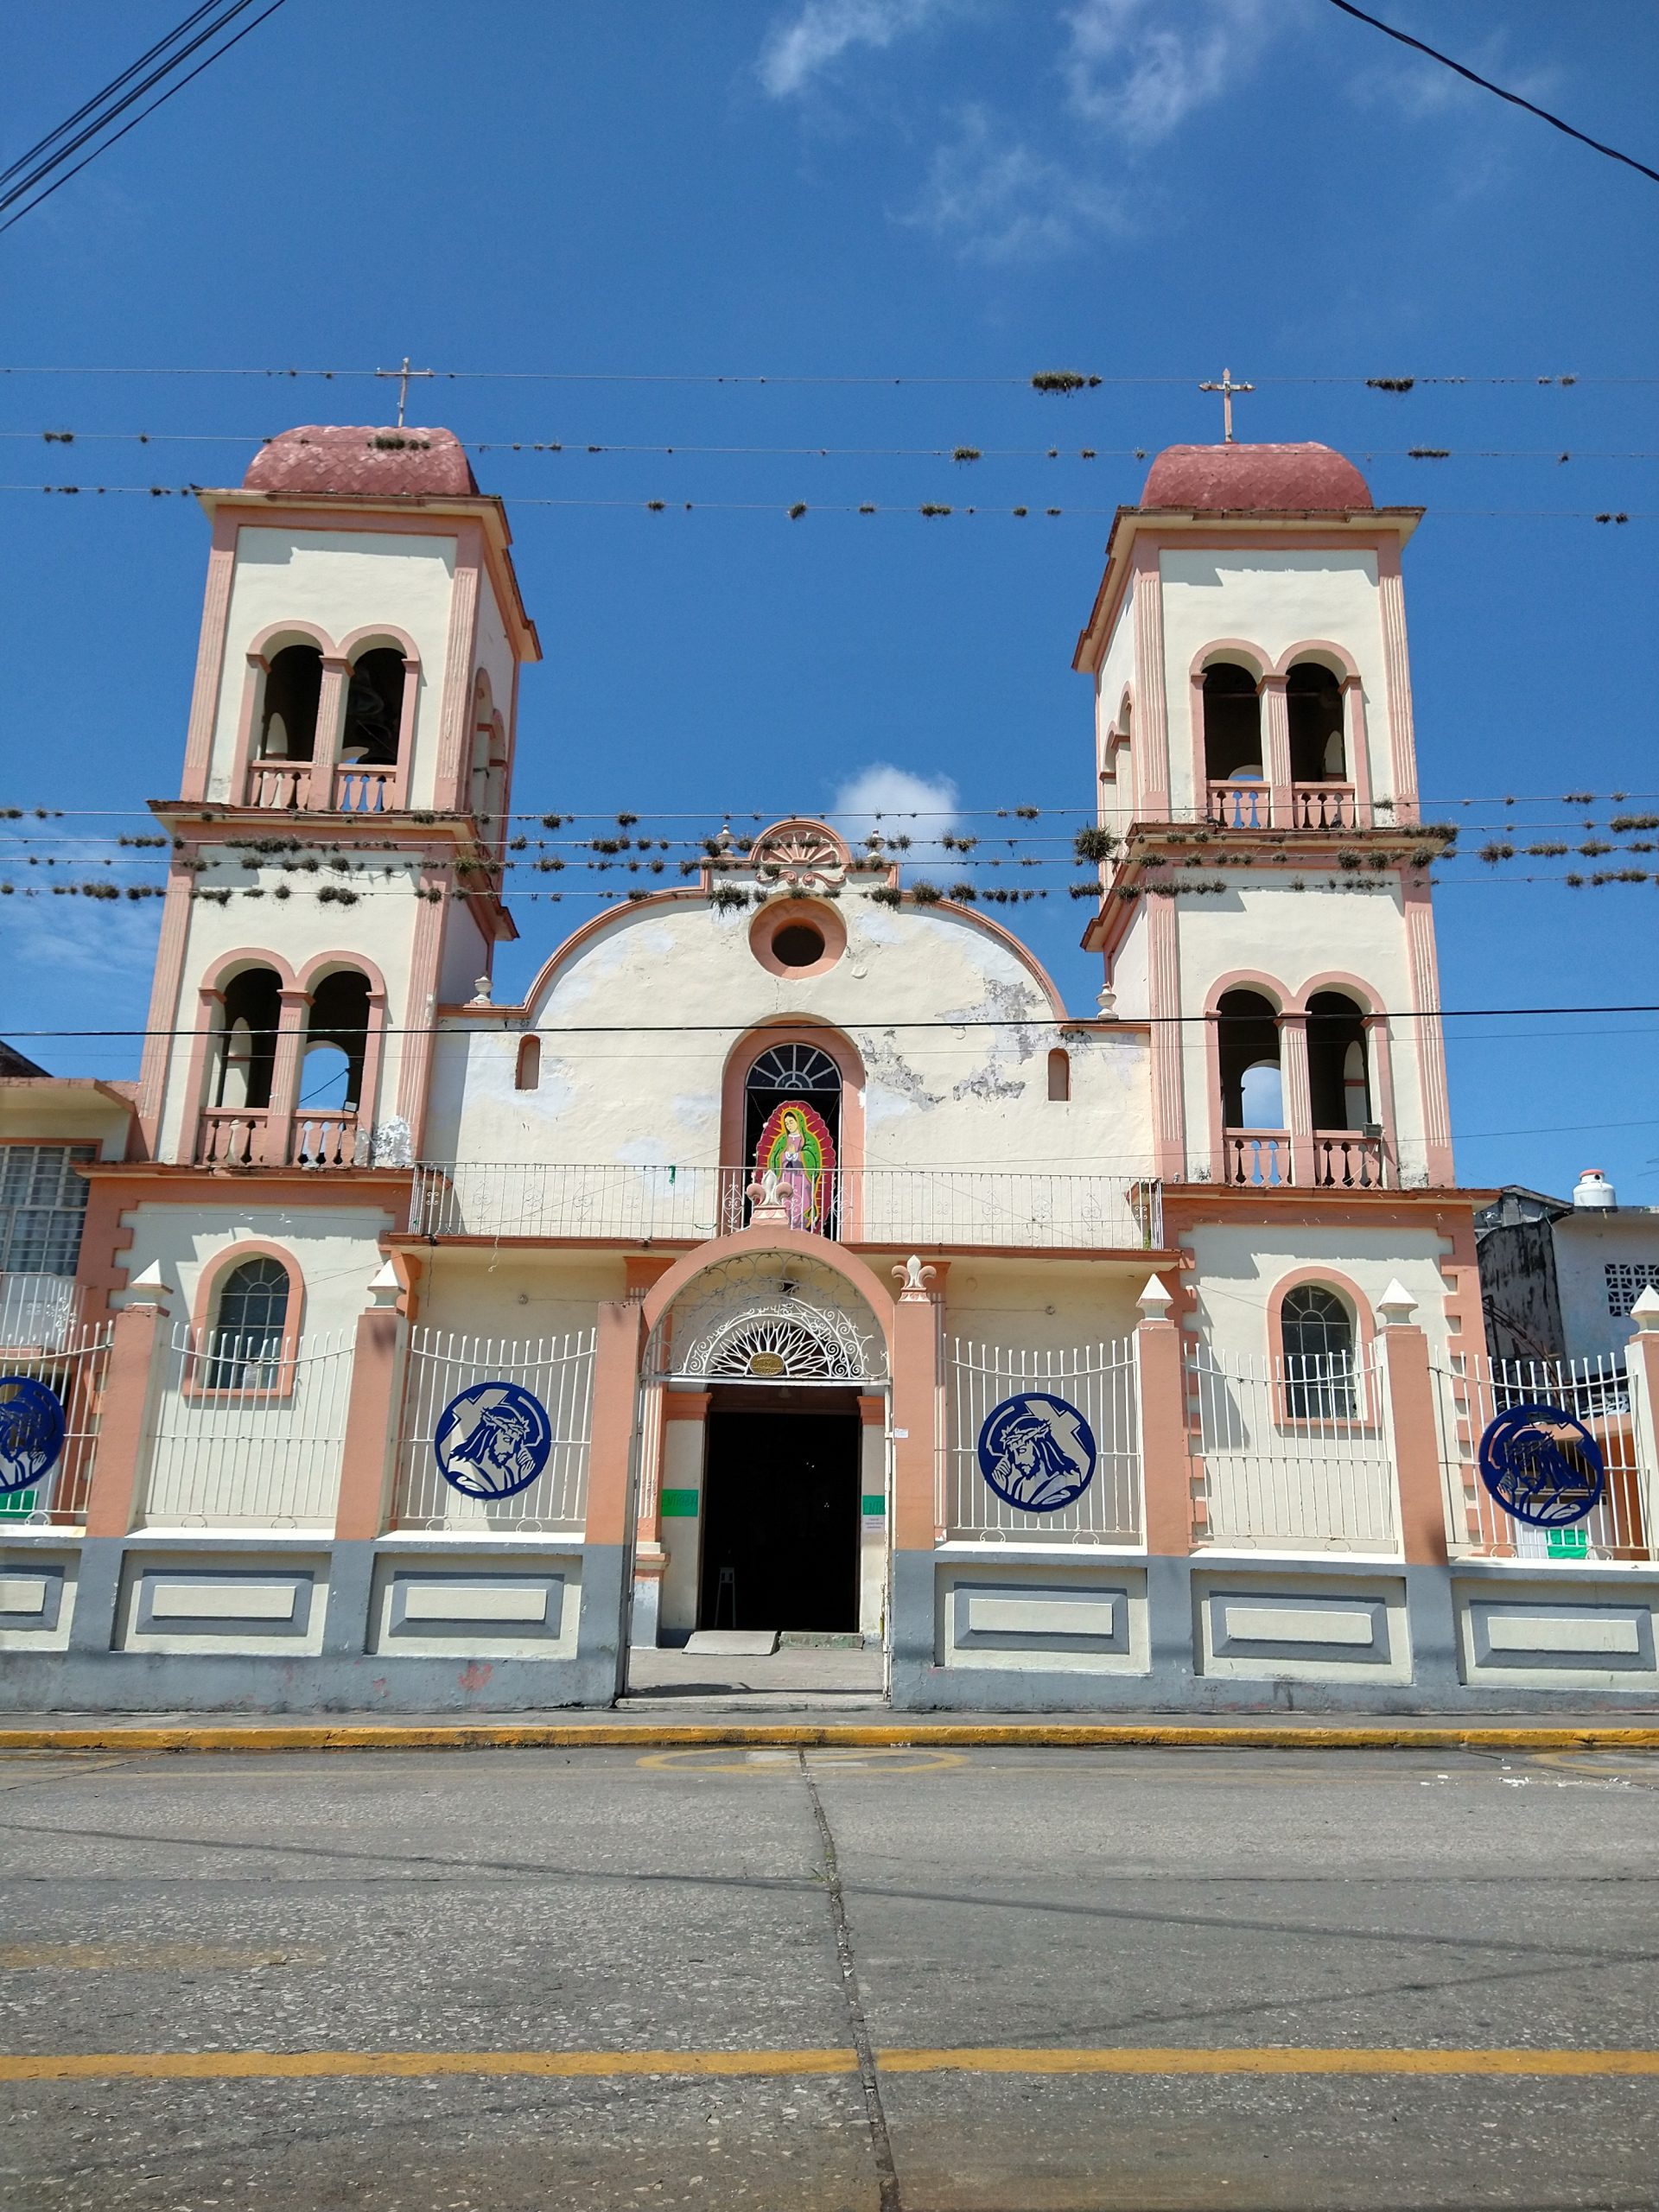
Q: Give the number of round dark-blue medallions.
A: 4